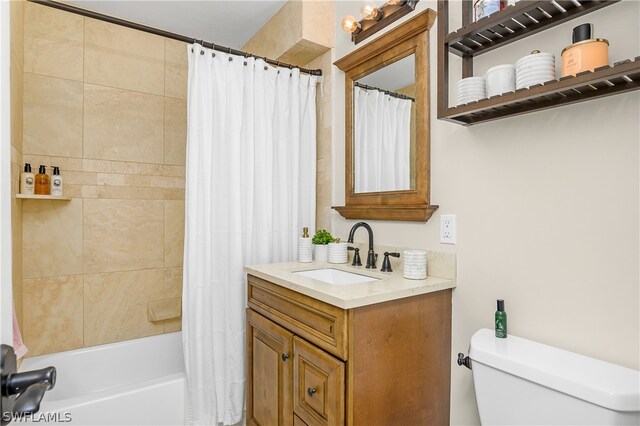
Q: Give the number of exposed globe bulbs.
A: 3